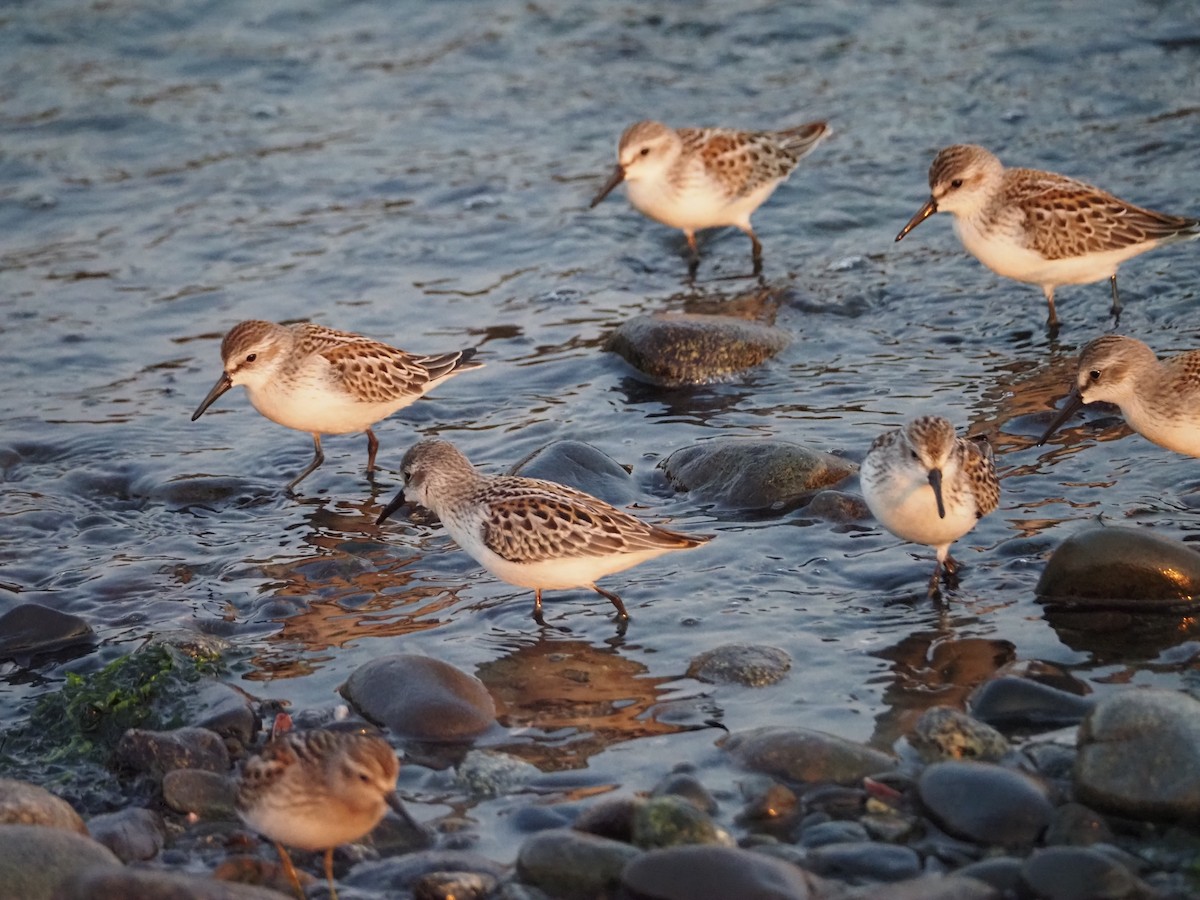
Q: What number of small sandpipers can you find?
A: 7